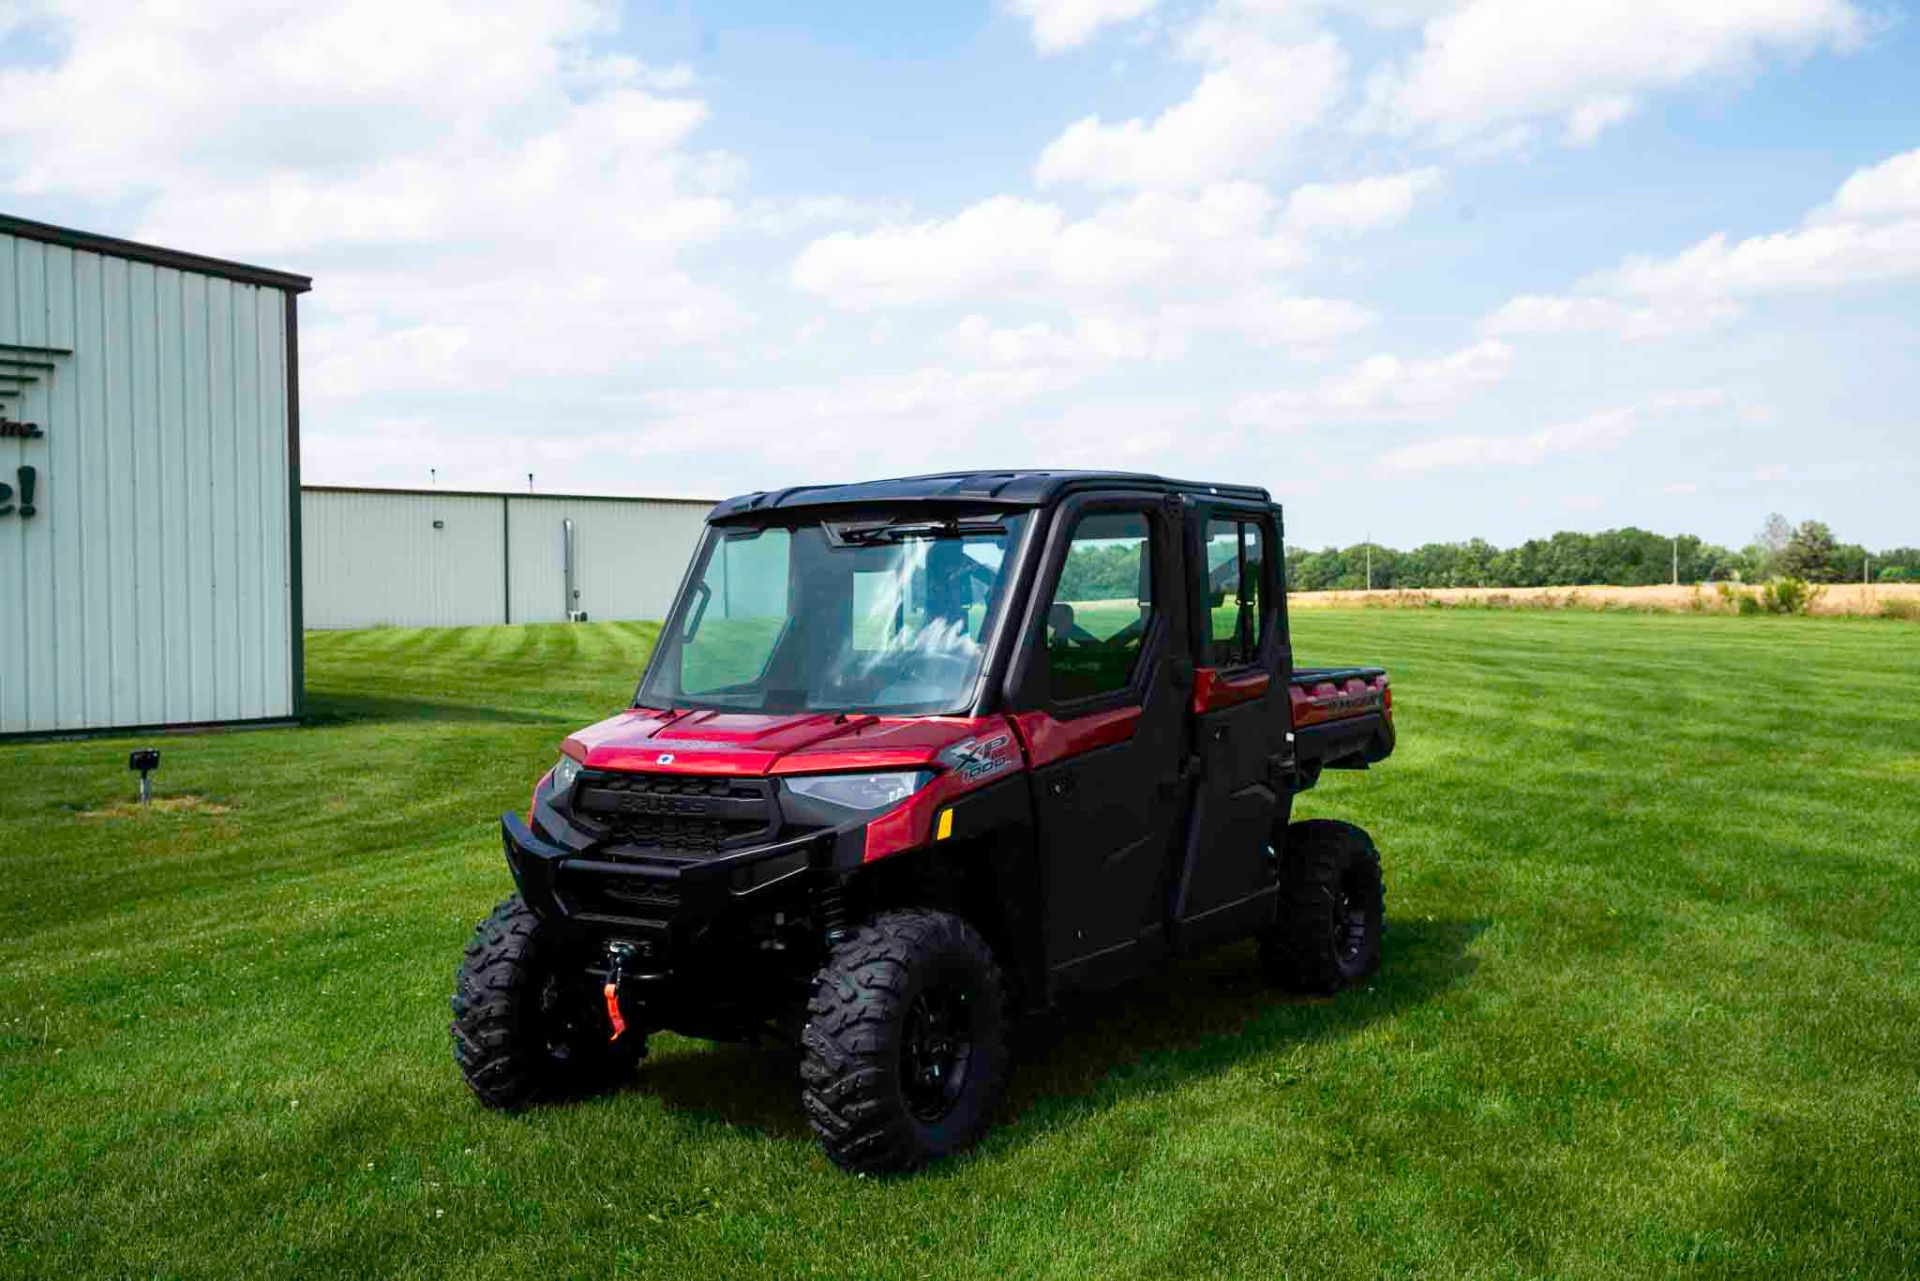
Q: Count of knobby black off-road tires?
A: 3